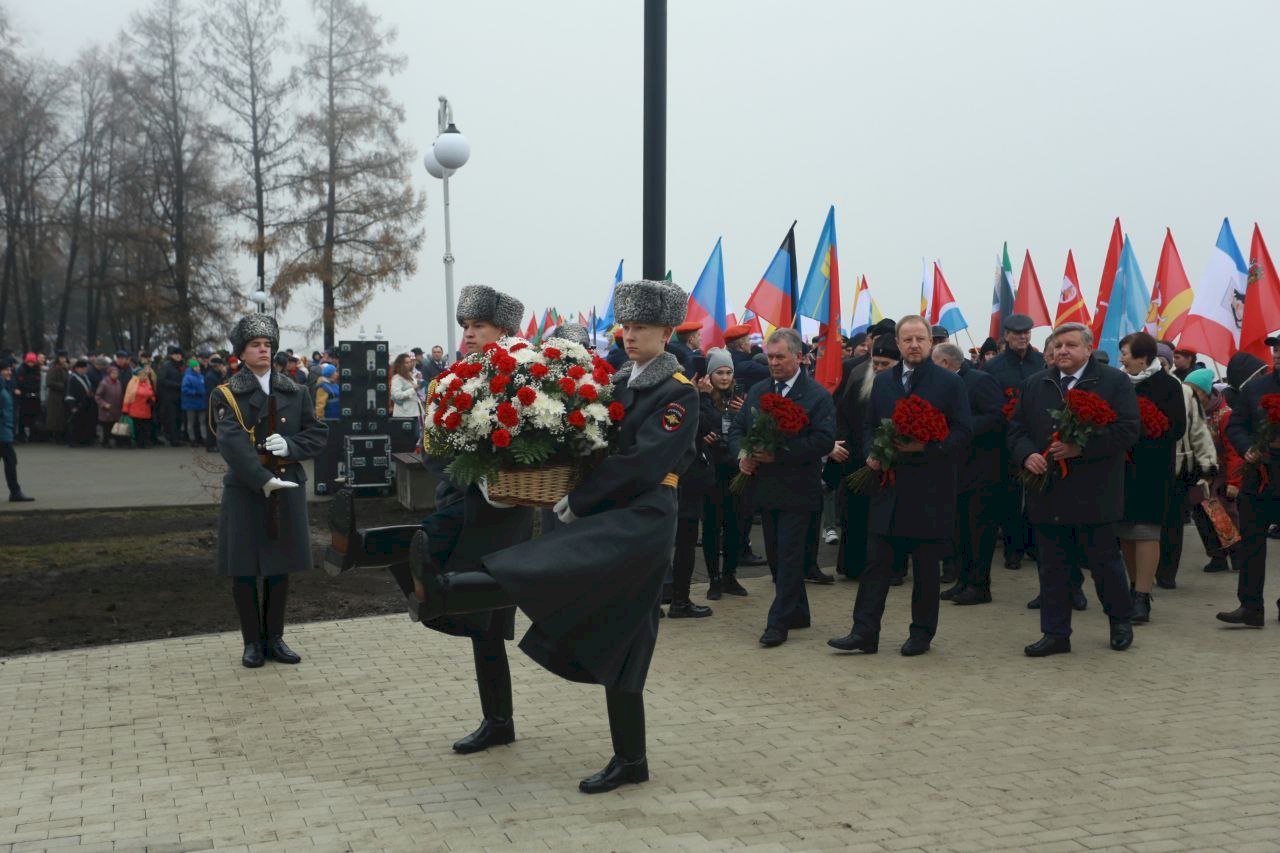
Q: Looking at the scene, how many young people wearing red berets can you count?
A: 2